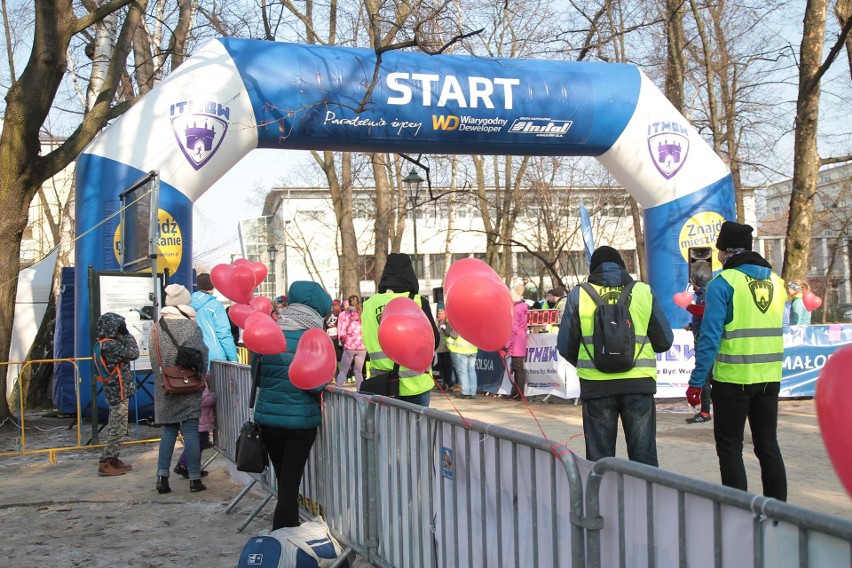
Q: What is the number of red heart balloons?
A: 10